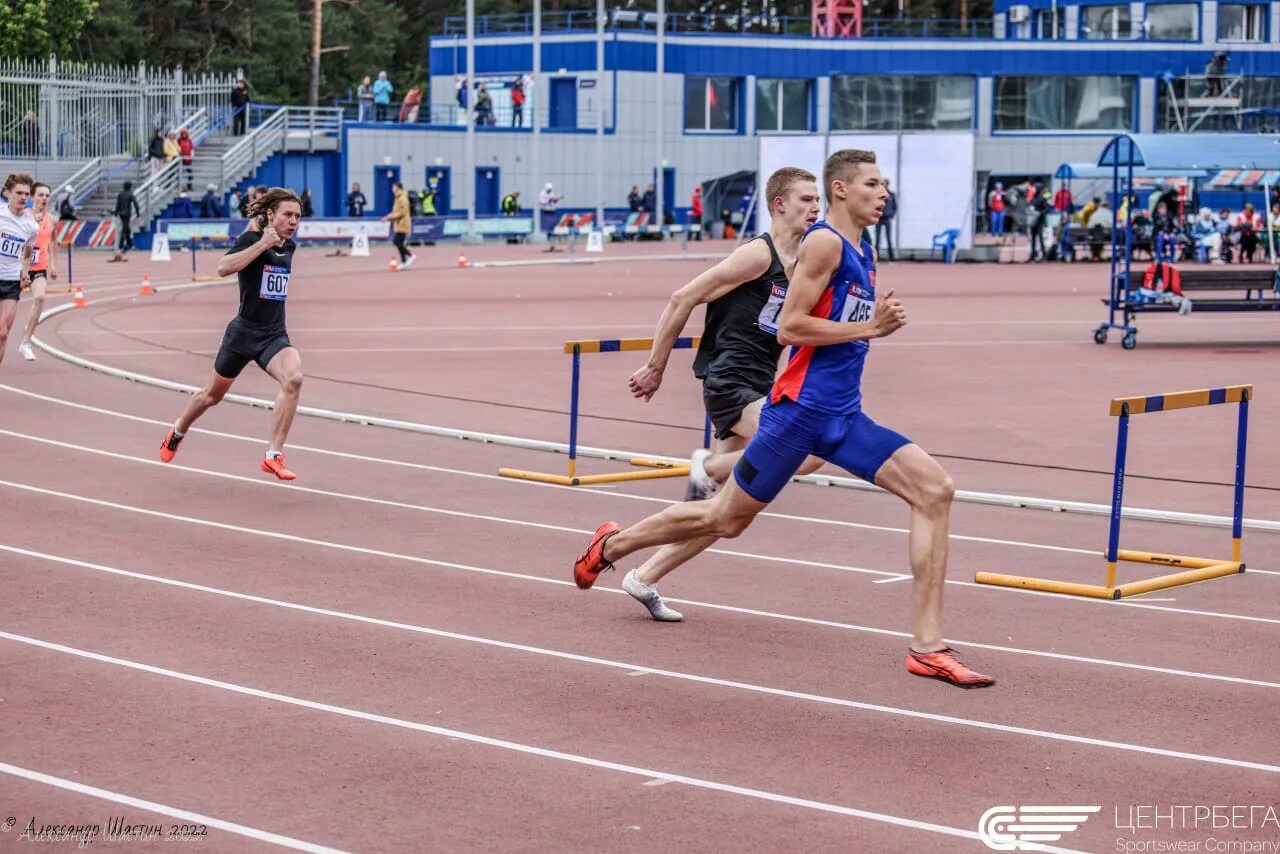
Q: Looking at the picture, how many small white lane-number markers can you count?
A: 3